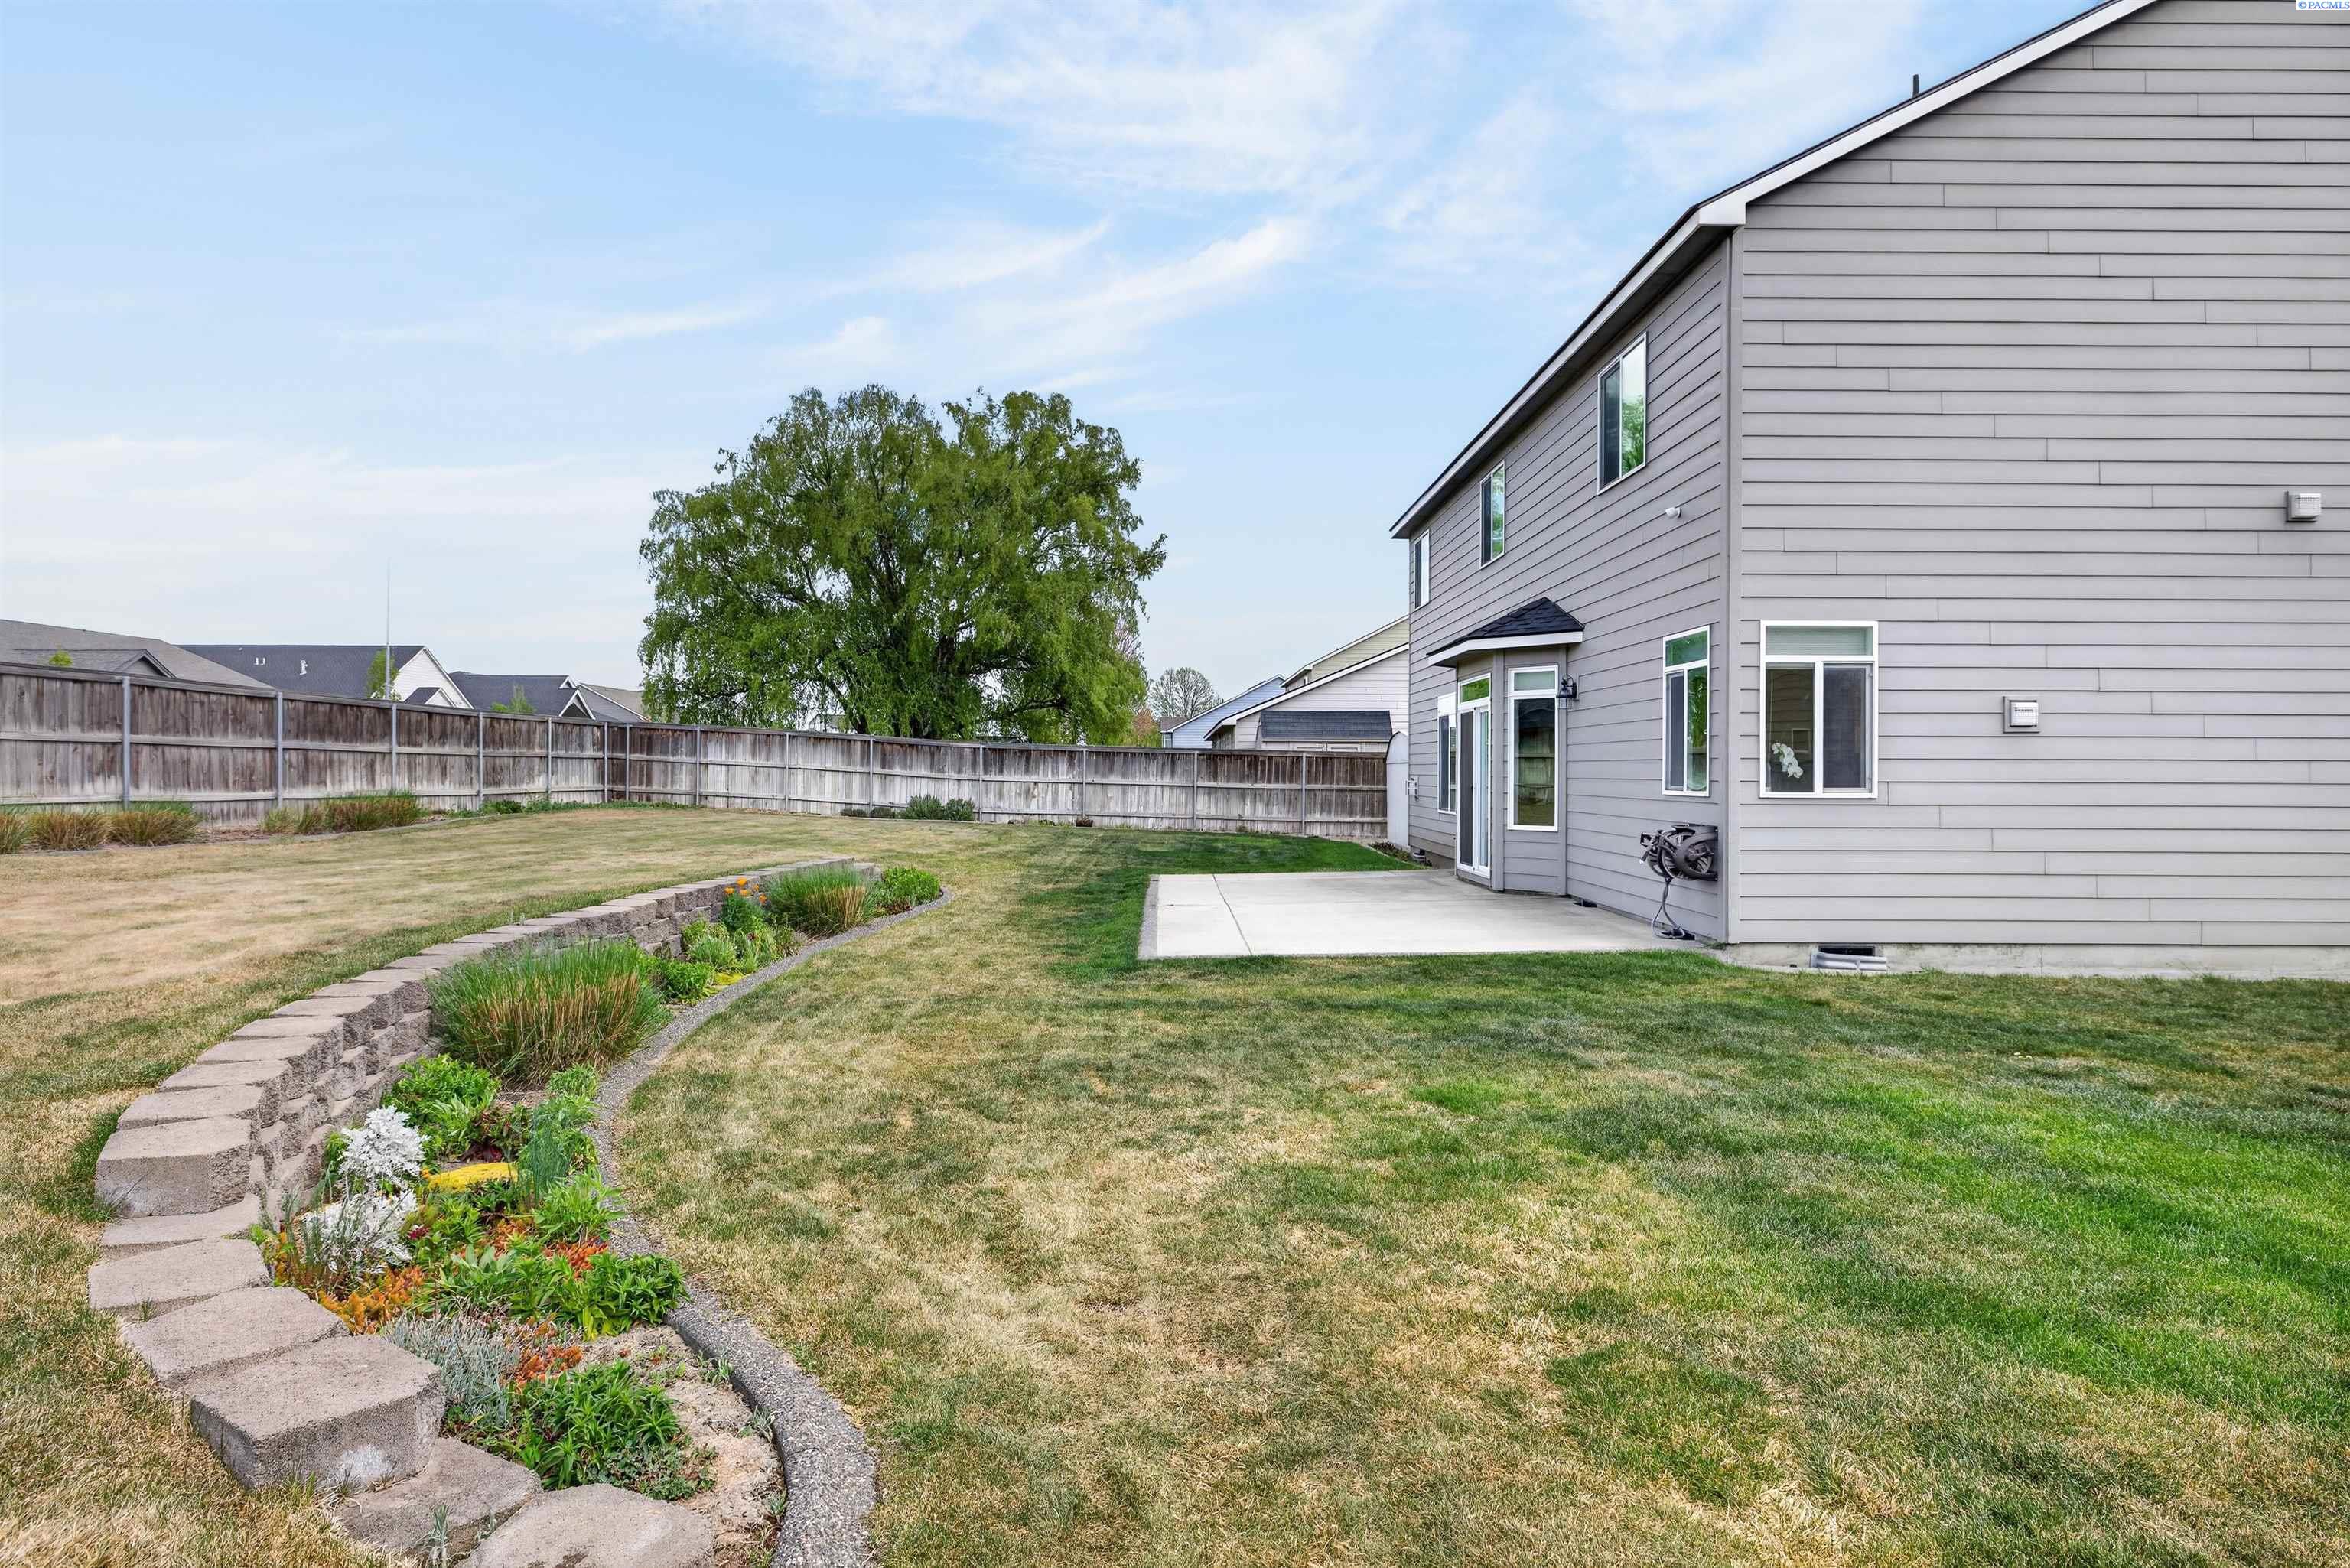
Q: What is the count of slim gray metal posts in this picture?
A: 14